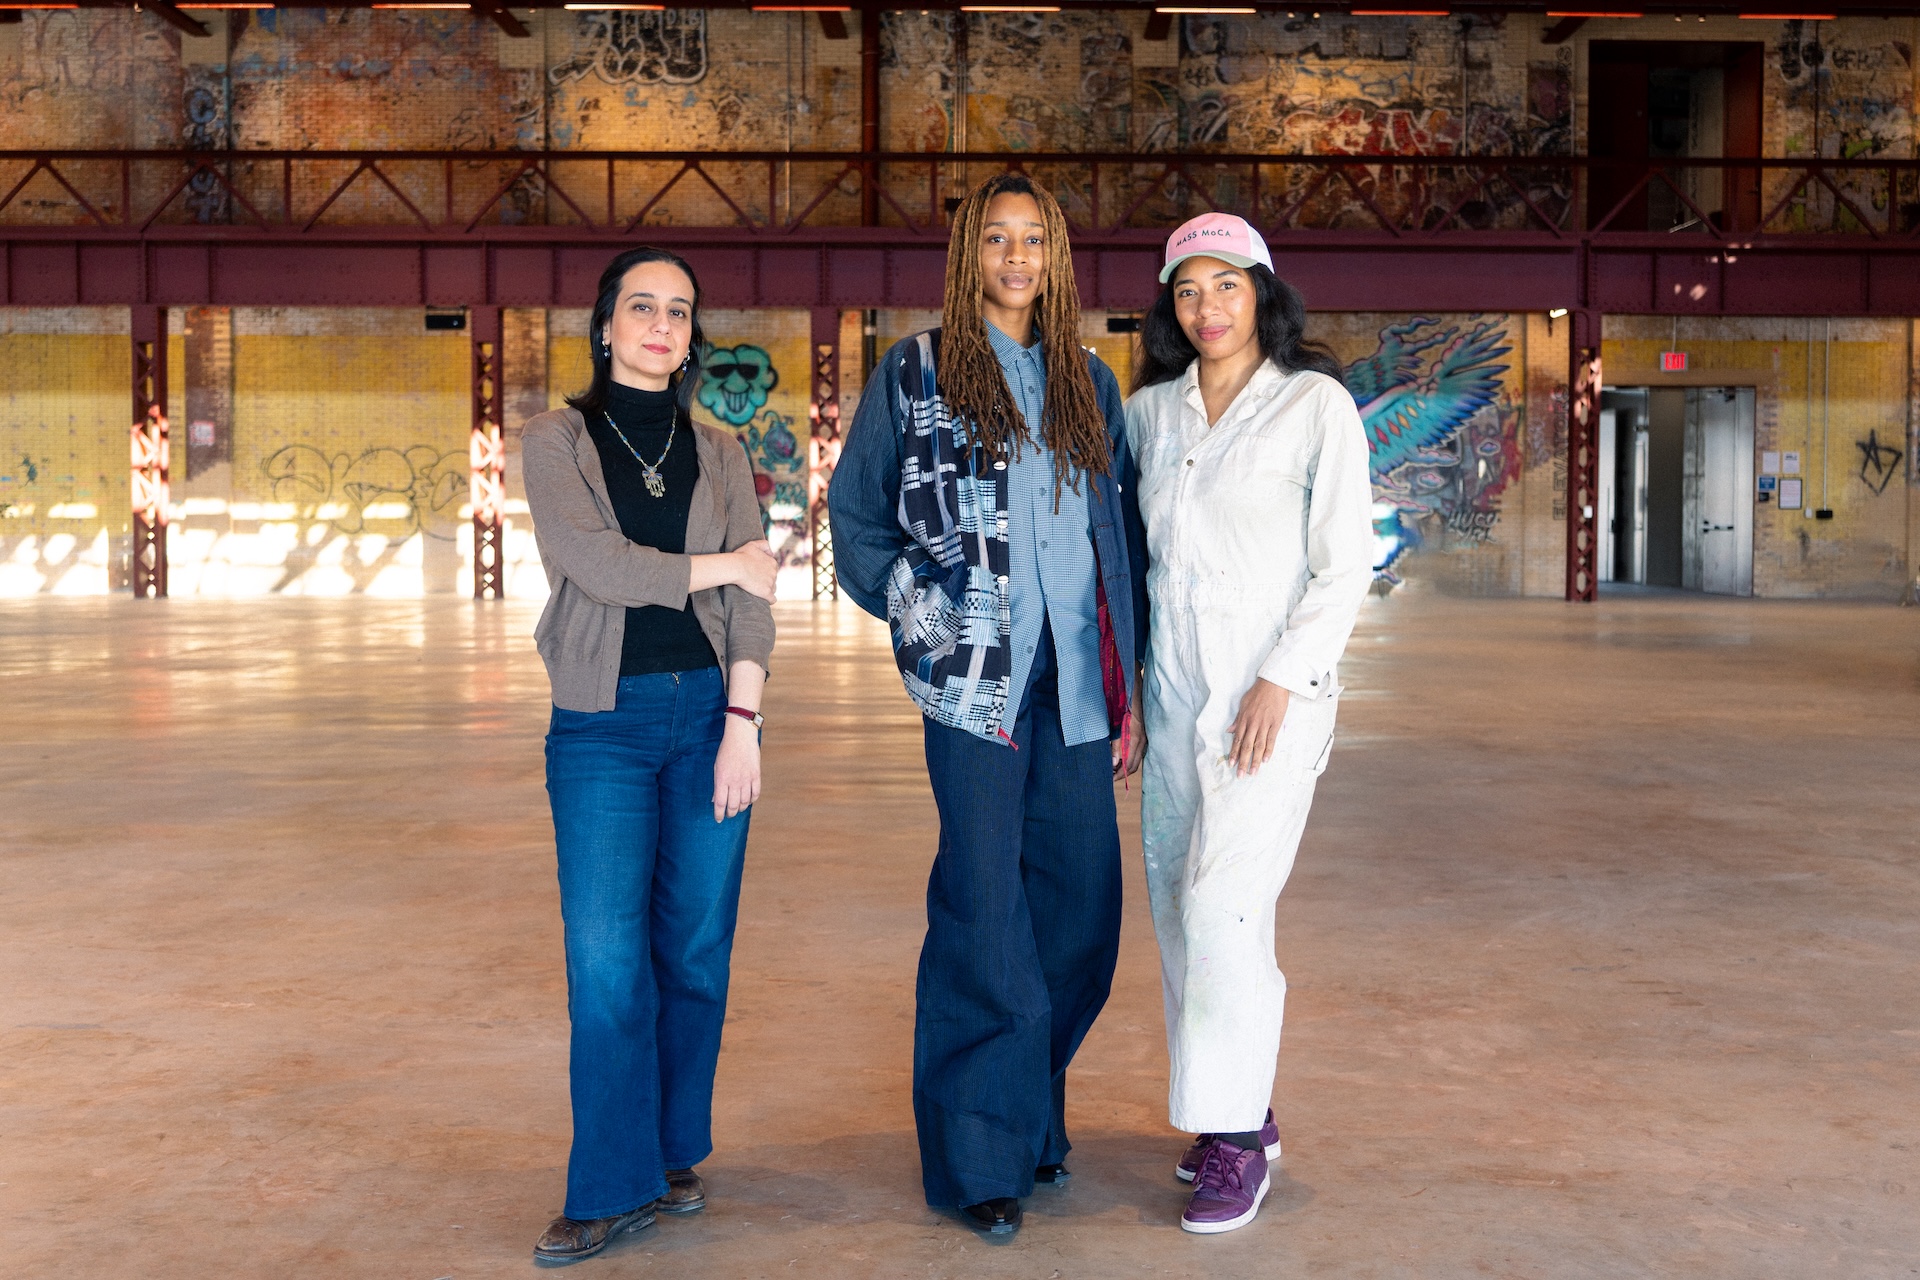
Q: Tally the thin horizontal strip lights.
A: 10